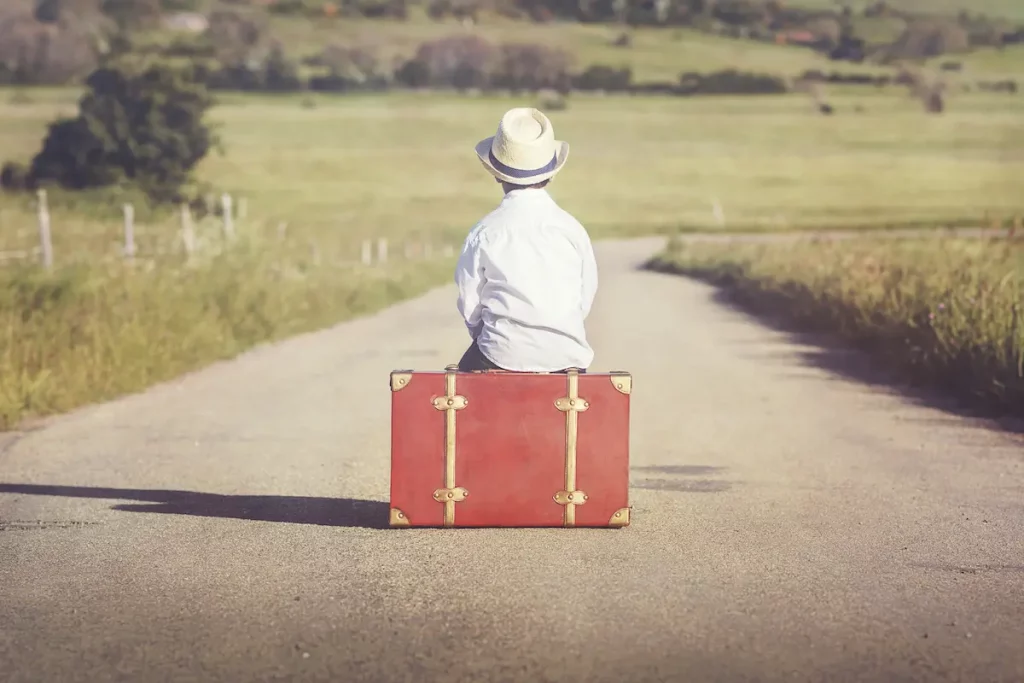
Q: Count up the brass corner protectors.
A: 4